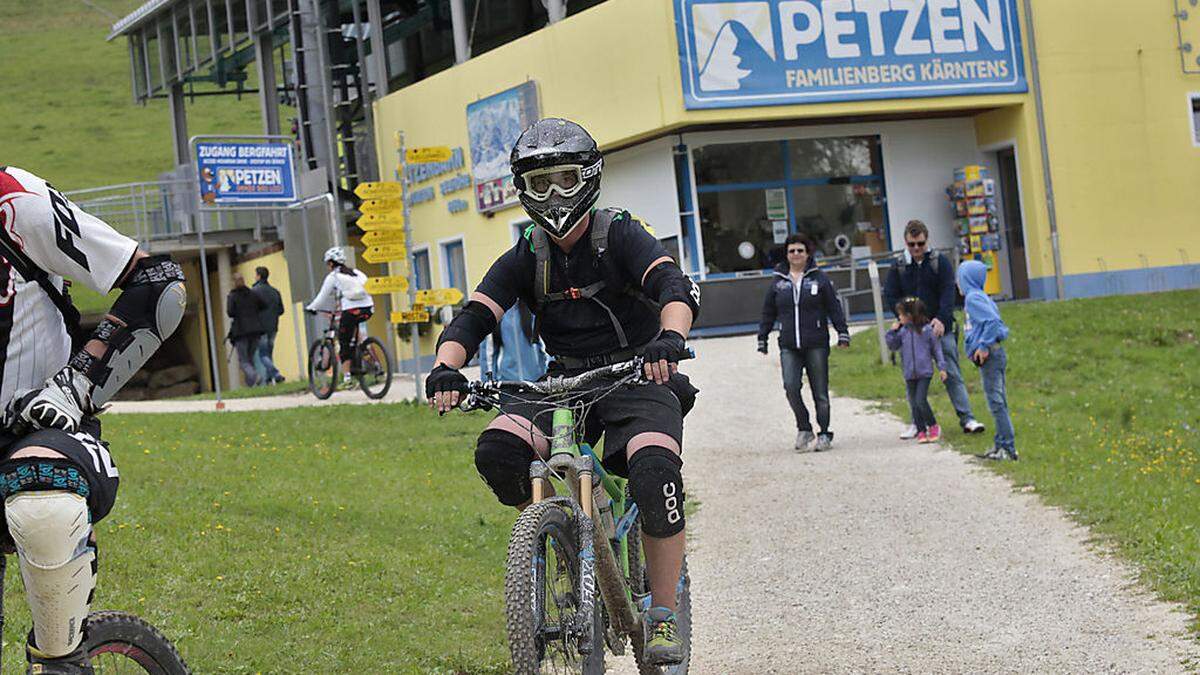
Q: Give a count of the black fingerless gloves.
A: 2